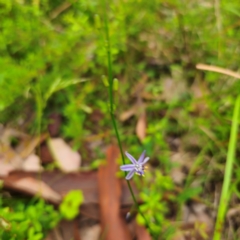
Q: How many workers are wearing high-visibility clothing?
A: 0